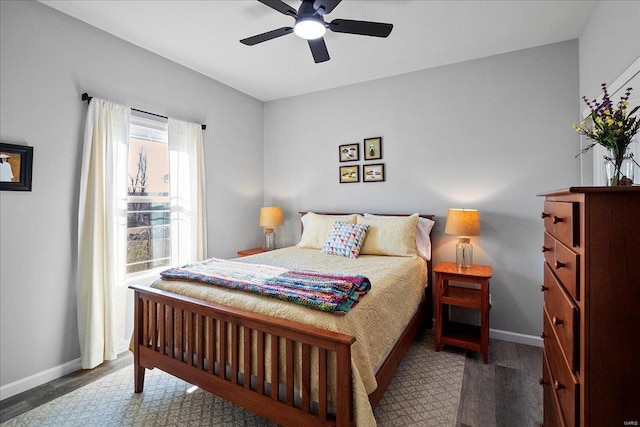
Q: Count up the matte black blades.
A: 5